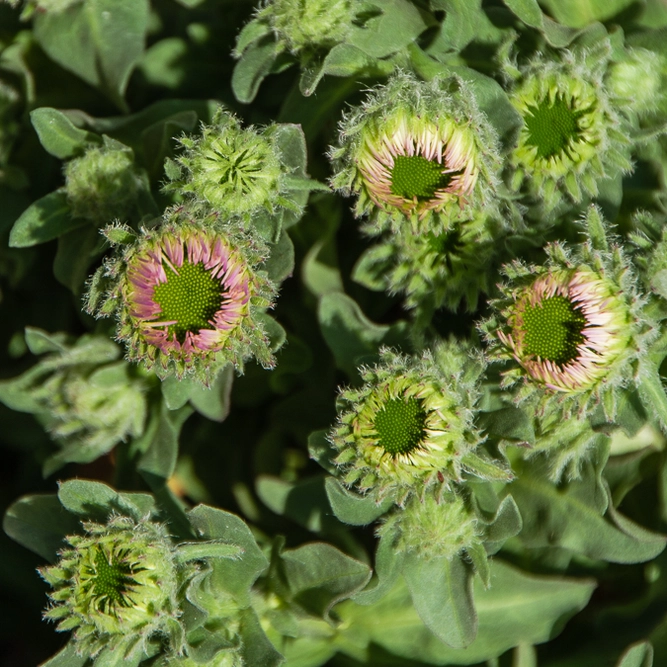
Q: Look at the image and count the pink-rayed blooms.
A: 3